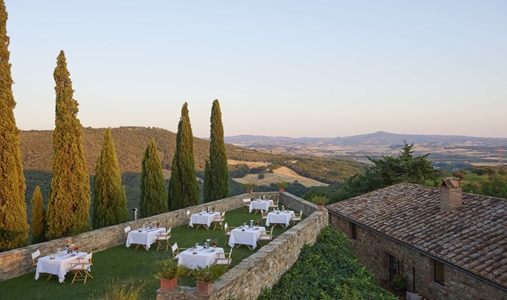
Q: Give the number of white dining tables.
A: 7